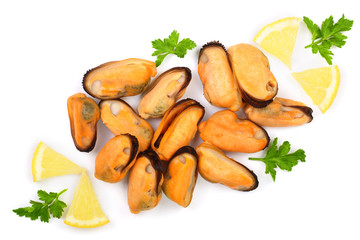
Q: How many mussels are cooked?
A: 13